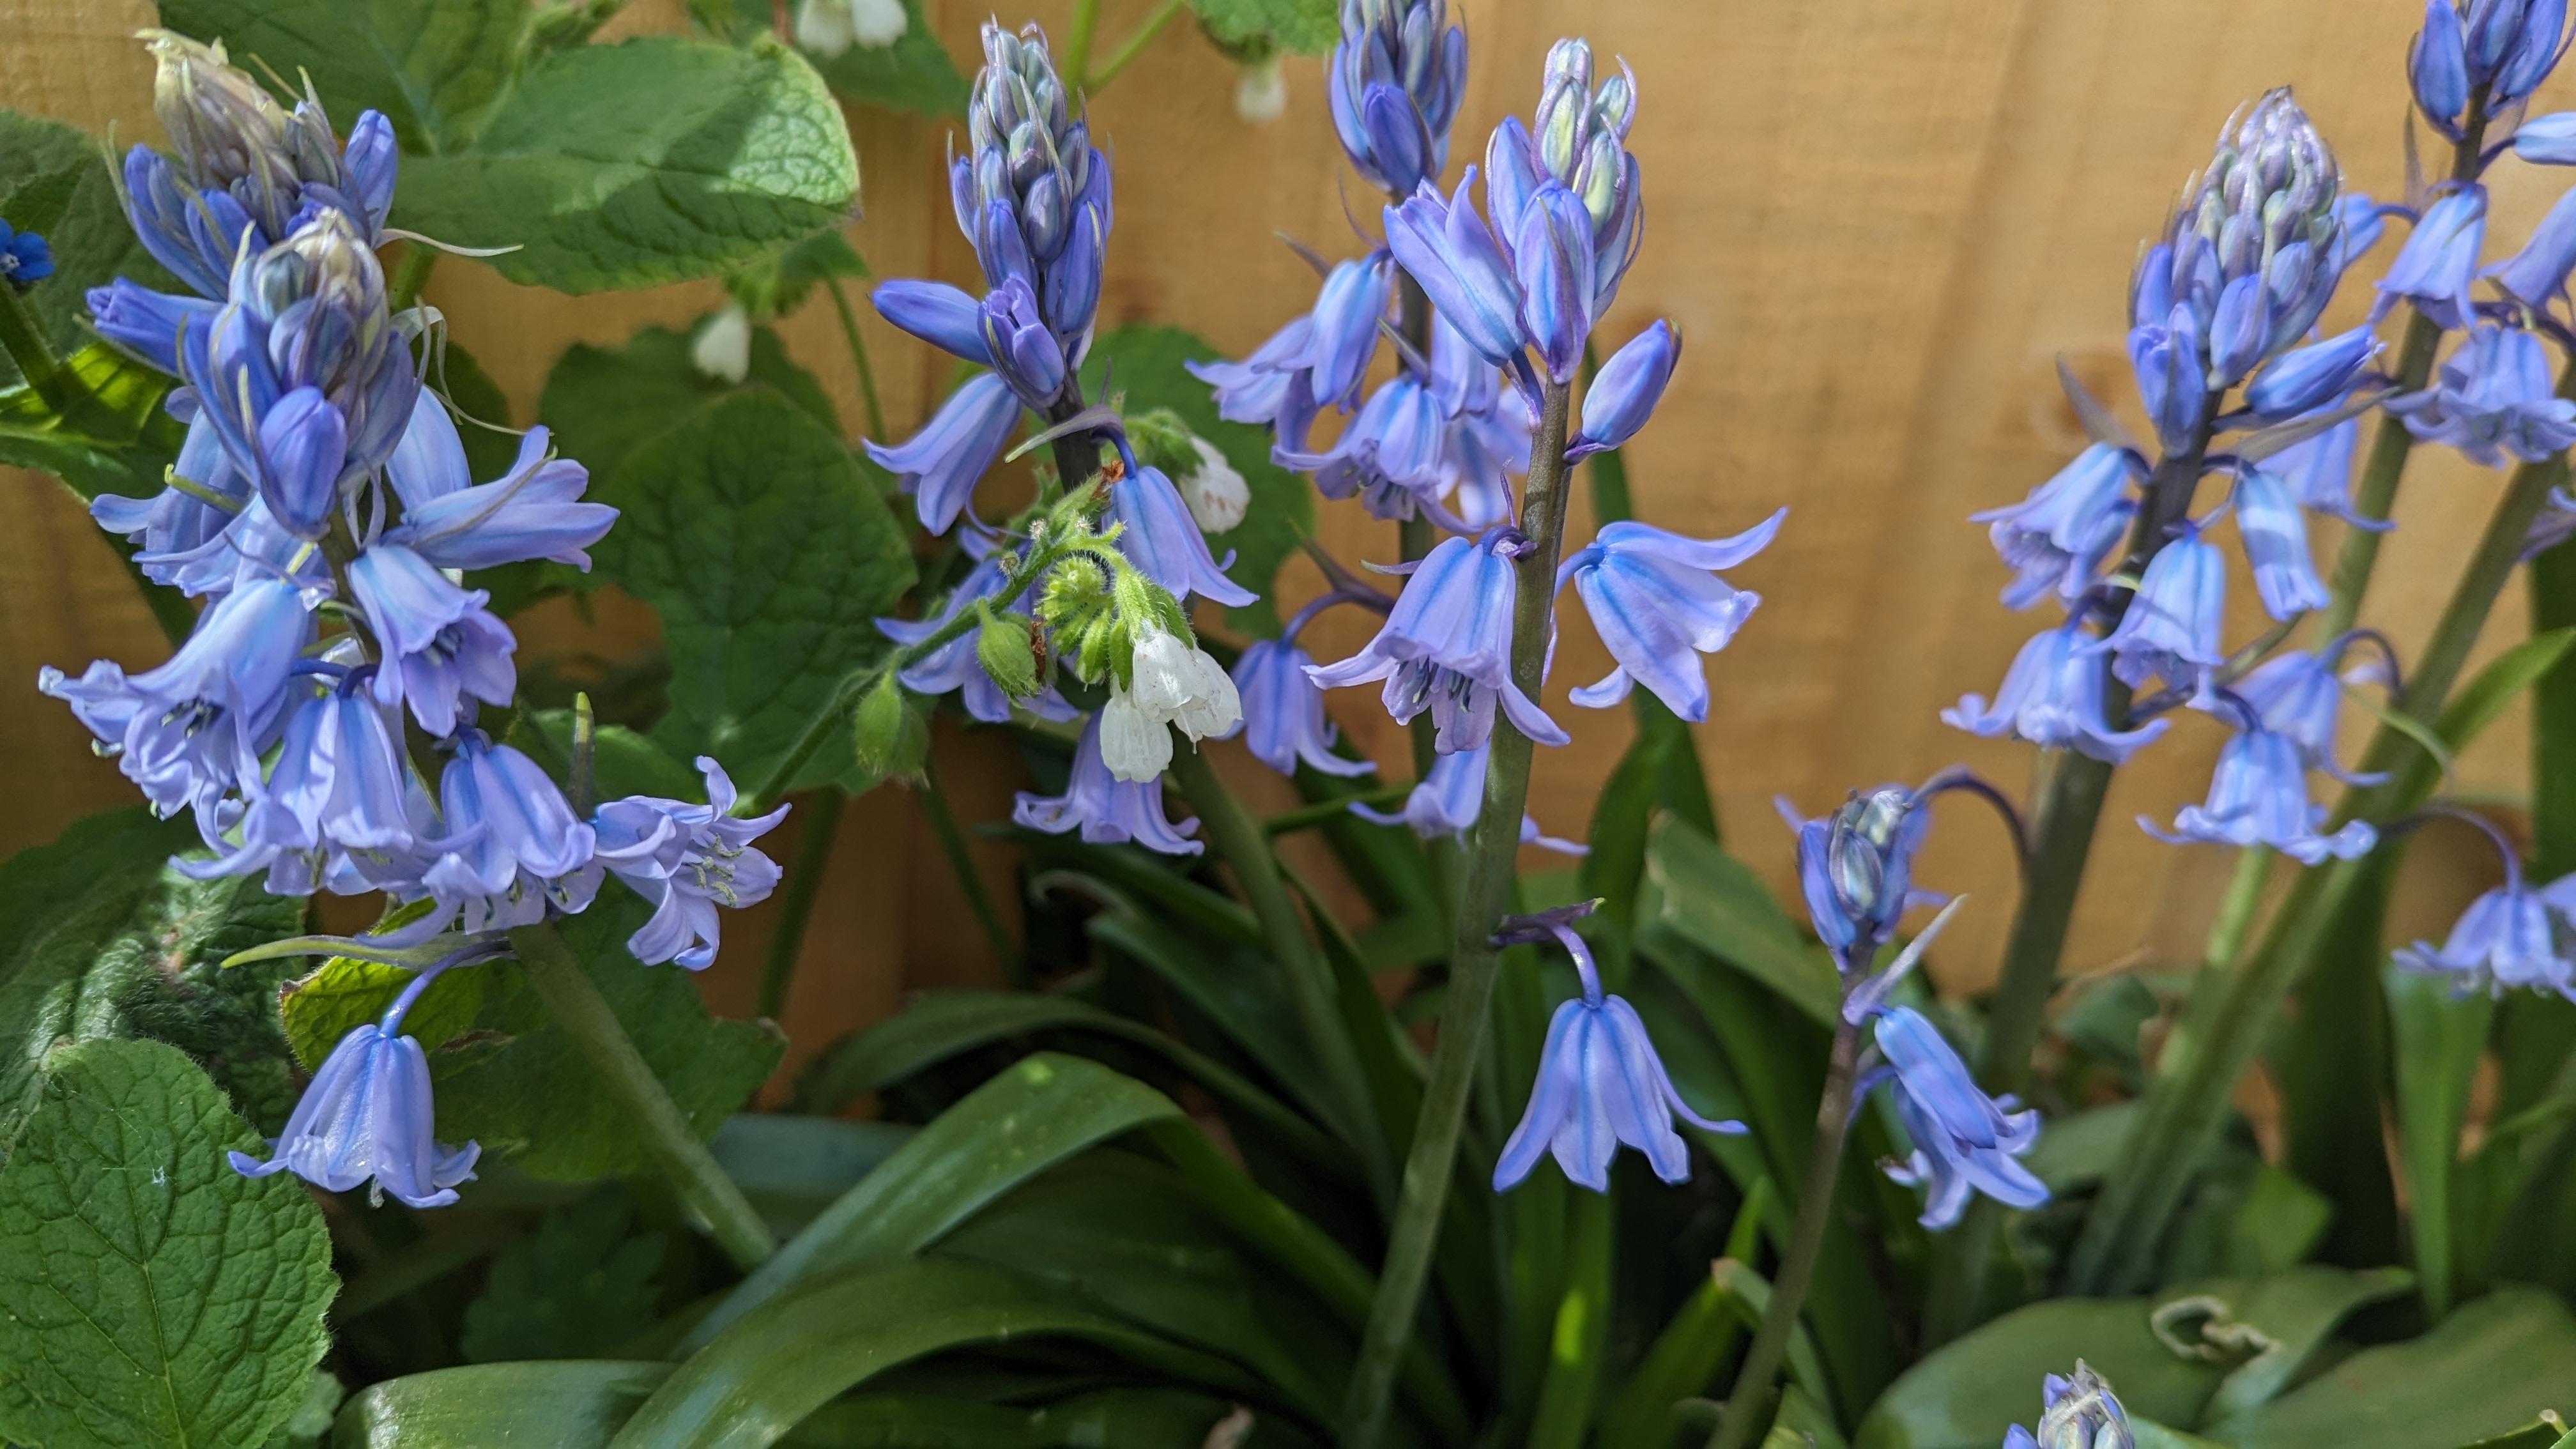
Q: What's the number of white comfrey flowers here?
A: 8